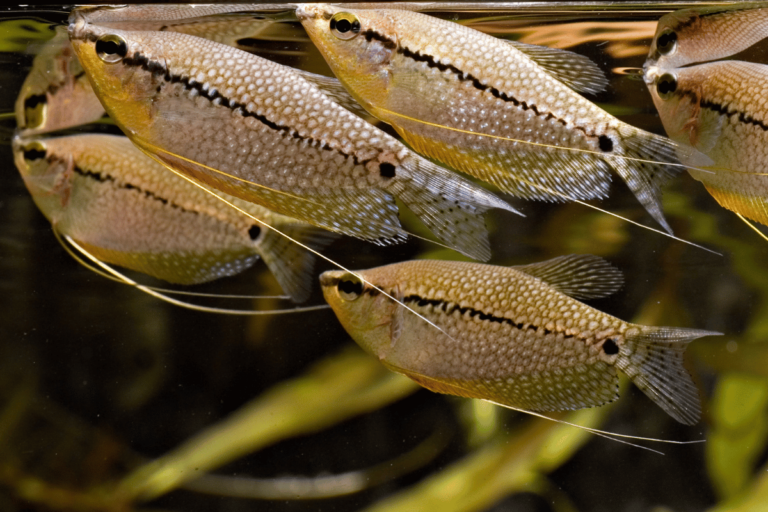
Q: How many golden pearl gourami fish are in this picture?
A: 5